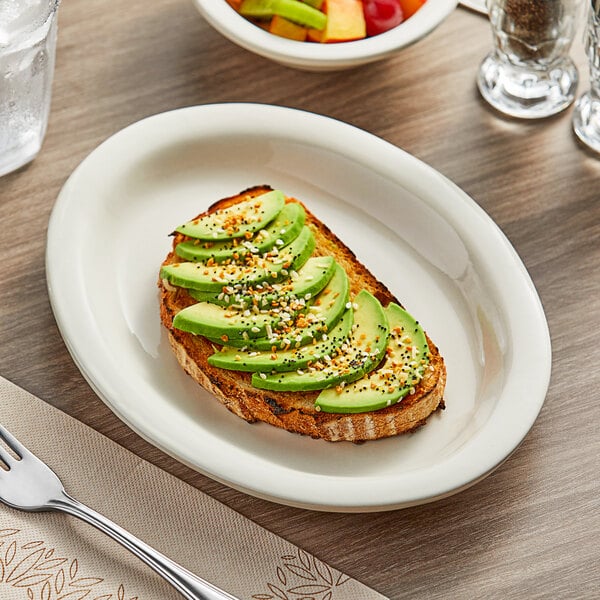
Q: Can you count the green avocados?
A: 9